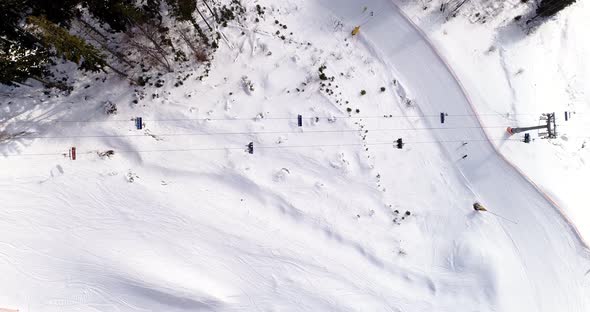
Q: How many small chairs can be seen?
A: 8